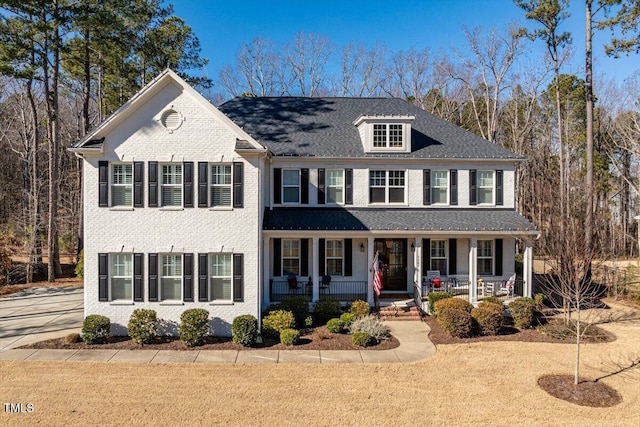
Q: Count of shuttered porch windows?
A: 4